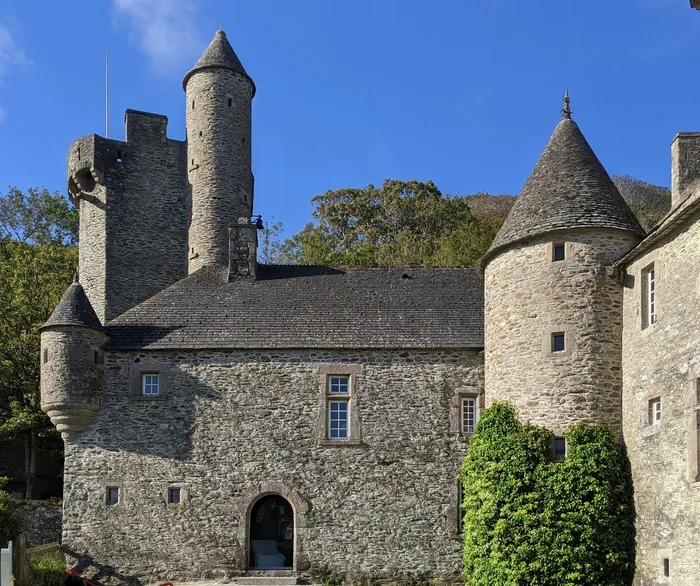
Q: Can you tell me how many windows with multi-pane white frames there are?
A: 5